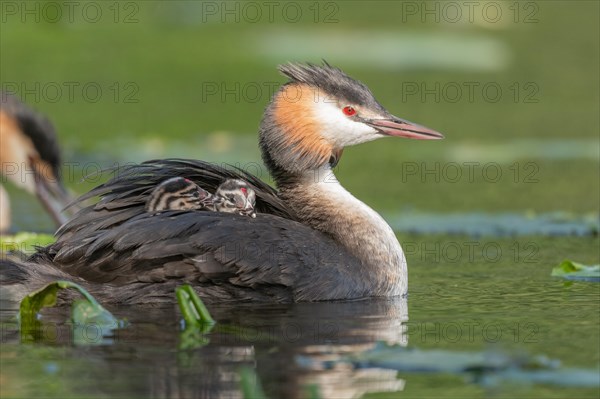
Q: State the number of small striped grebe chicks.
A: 2